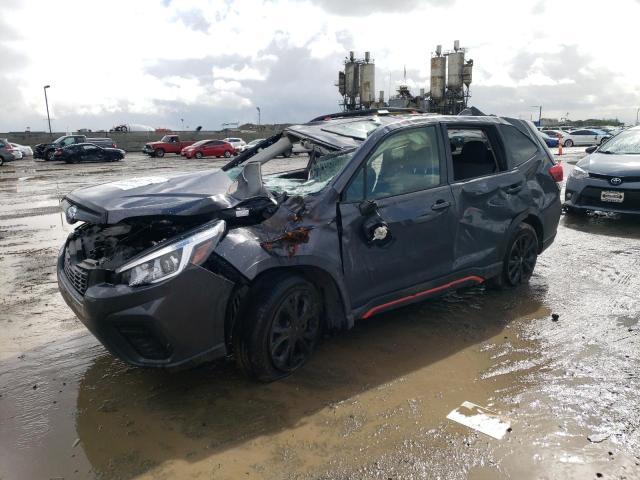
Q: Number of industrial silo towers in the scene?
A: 4